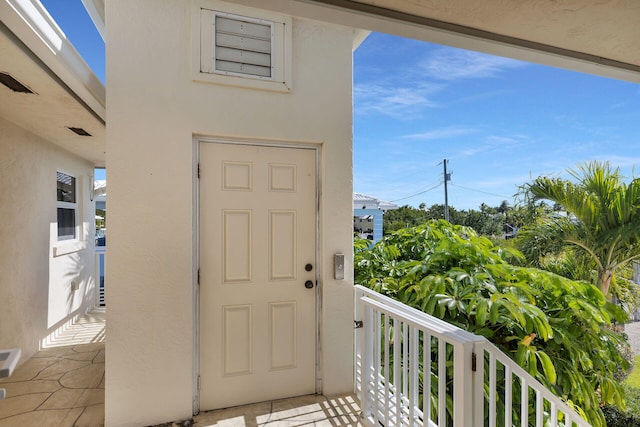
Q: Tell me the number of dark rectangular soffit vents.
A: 2